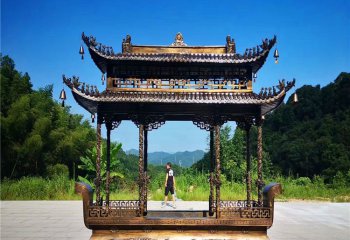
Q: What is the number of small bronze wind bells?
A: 8